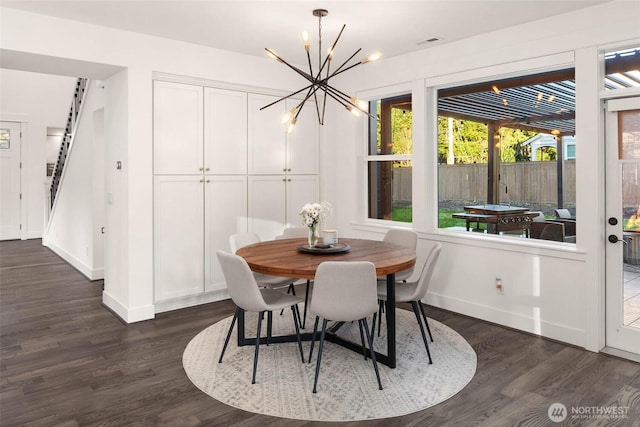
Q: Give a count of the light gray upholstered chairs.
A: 6